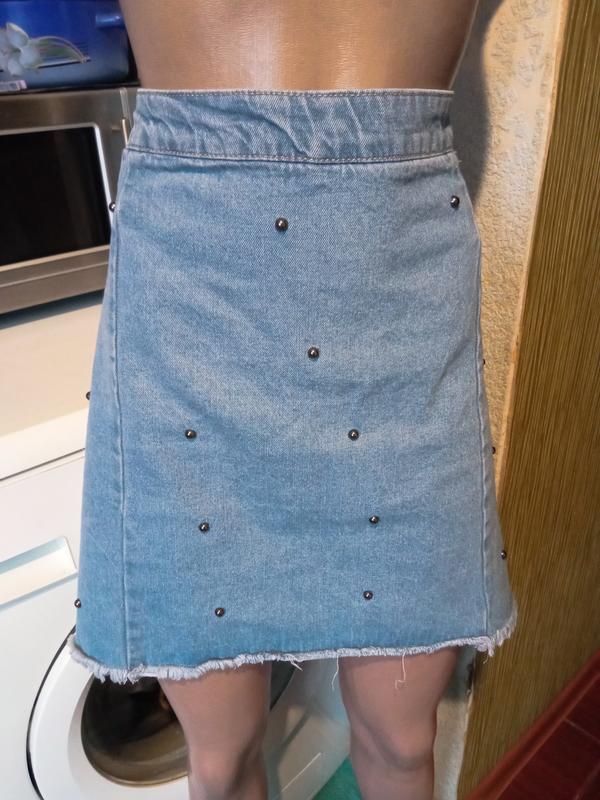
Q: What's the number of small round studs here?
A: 15